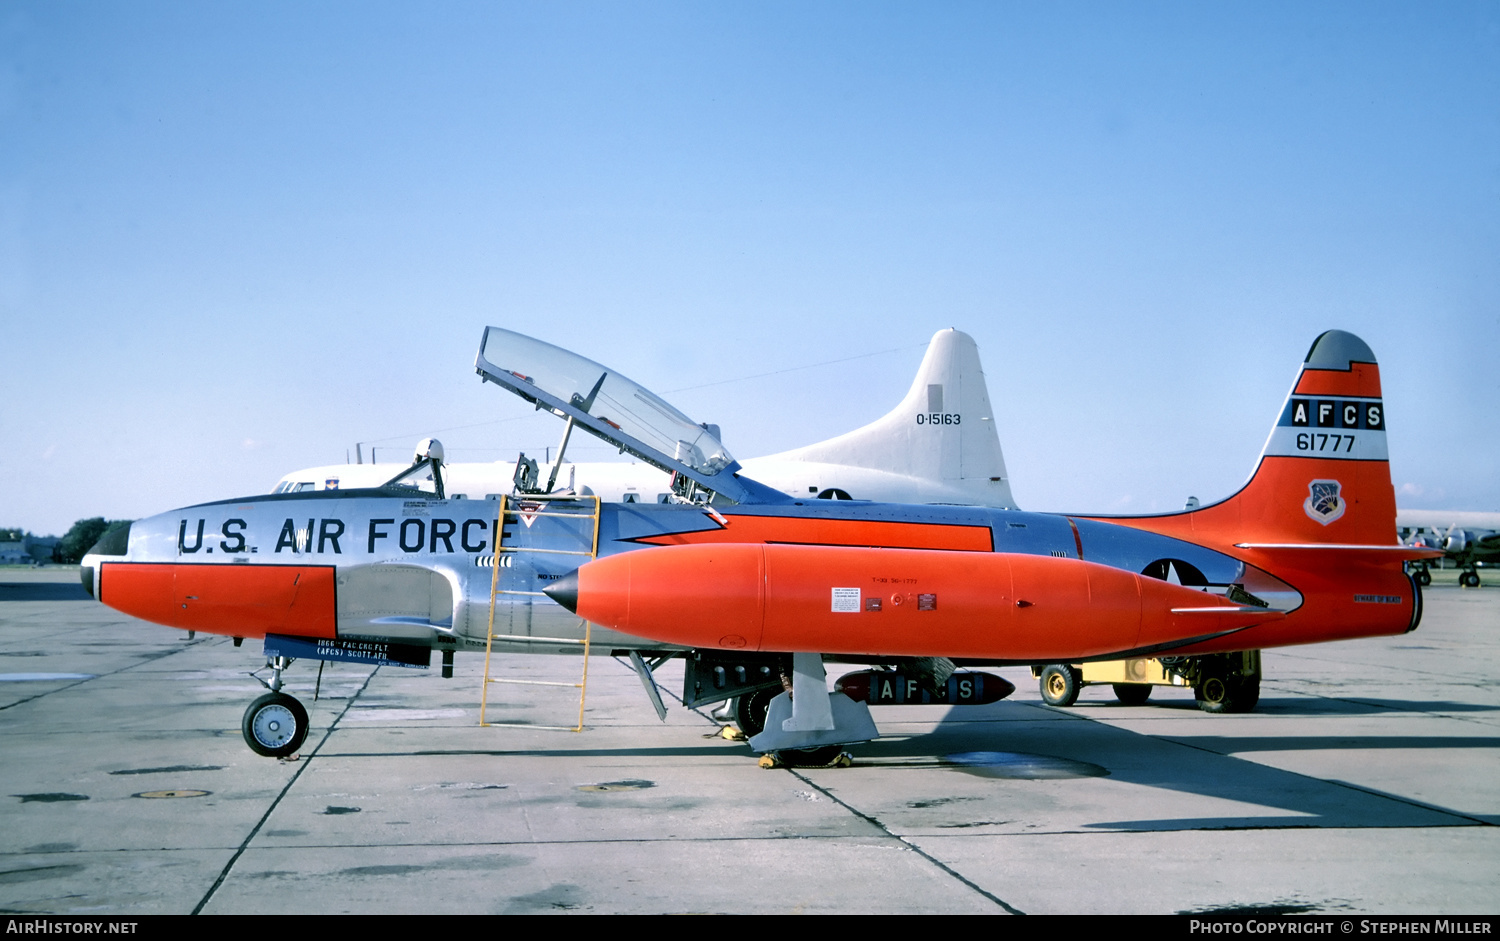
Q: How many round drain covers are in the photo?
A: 2